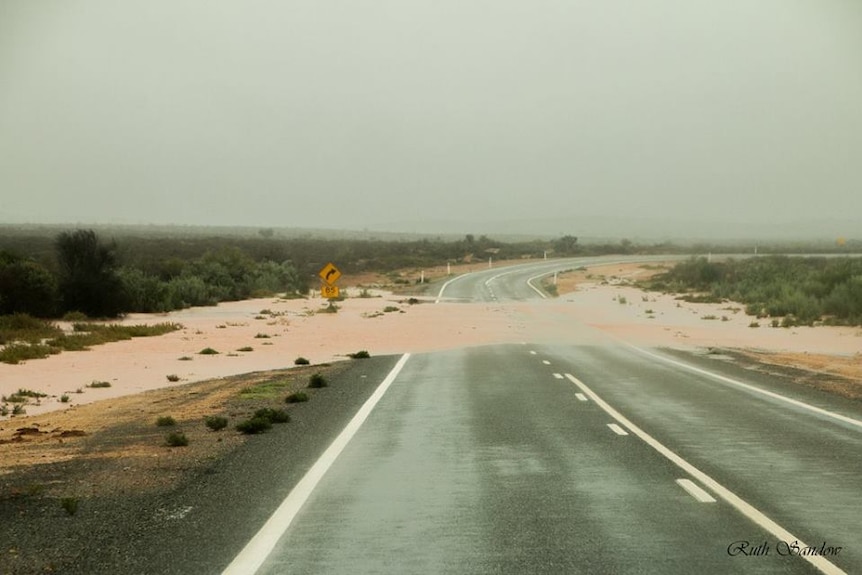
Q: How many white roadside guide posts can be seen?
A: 7